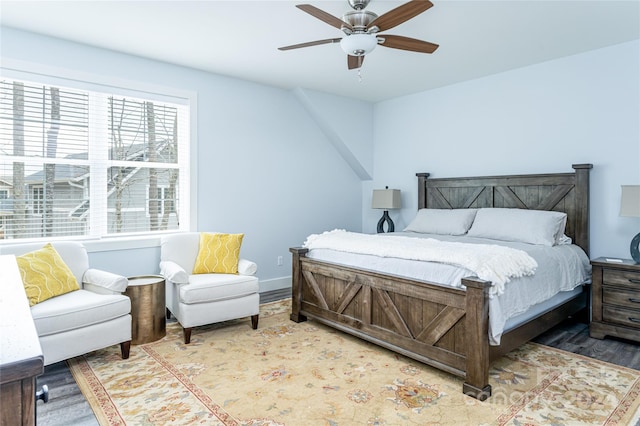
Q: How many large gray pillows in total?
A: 2